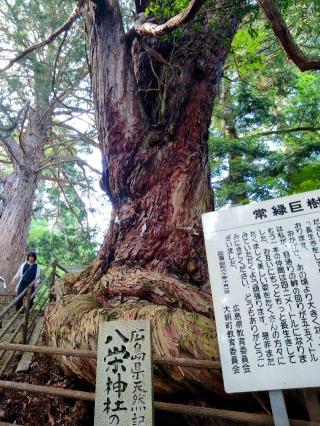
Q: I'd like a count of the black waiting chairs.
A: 0